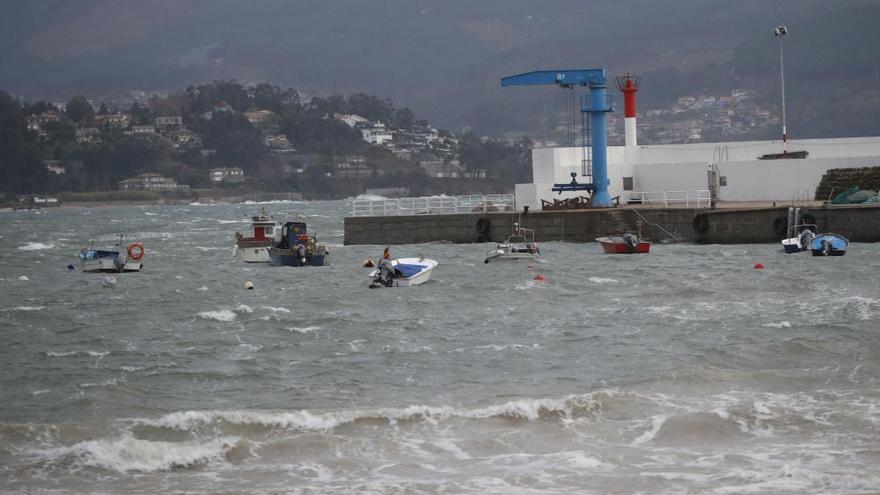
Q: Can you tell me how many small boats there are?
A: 8